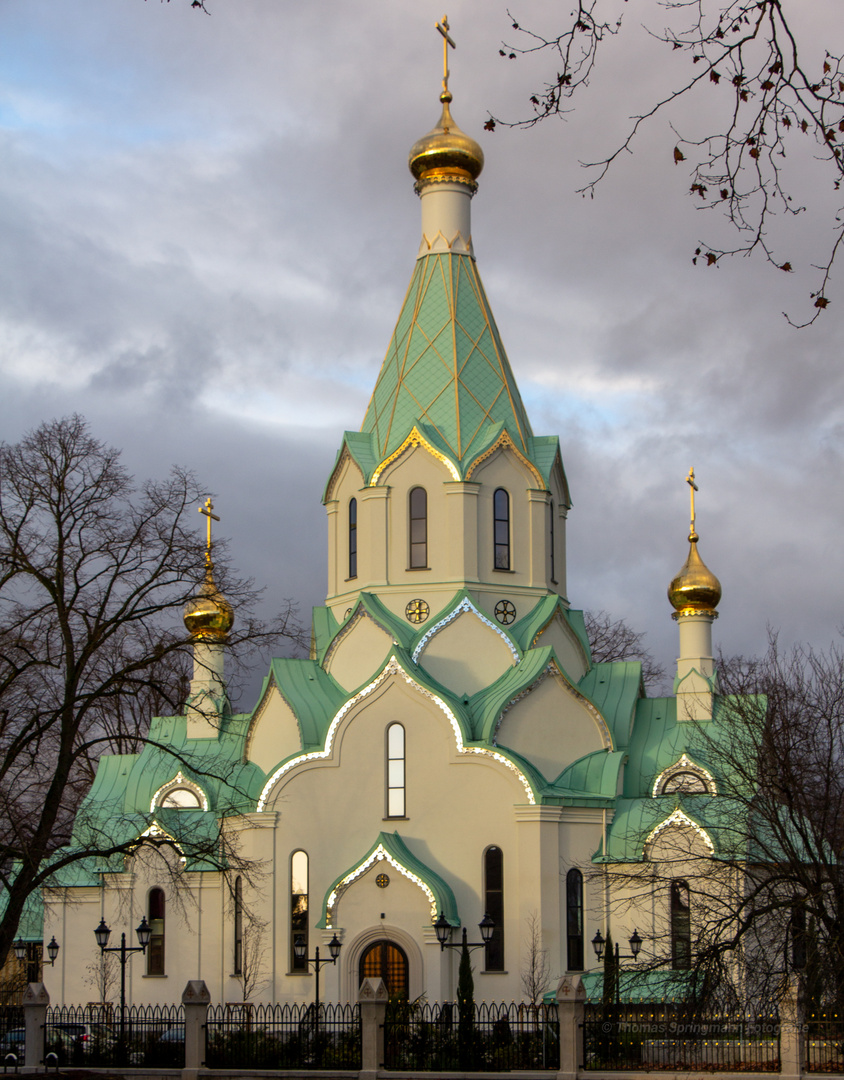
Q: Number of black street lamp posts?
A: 5